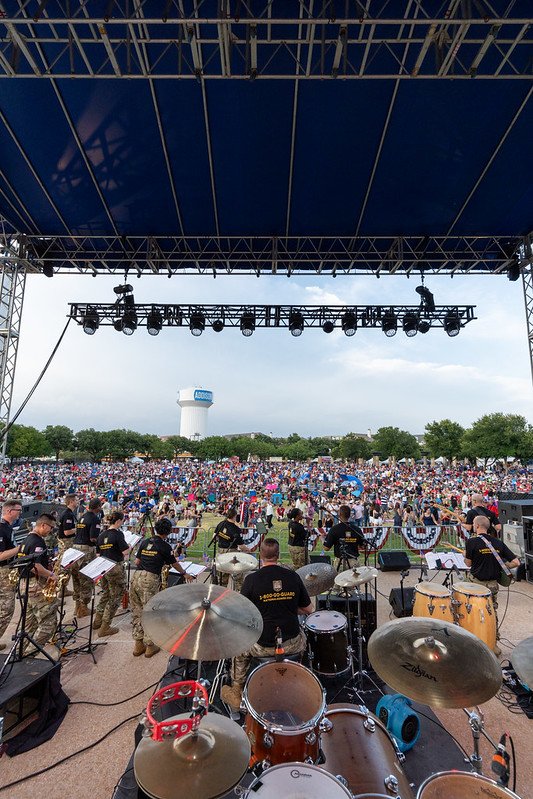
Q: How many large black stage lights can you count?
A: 10